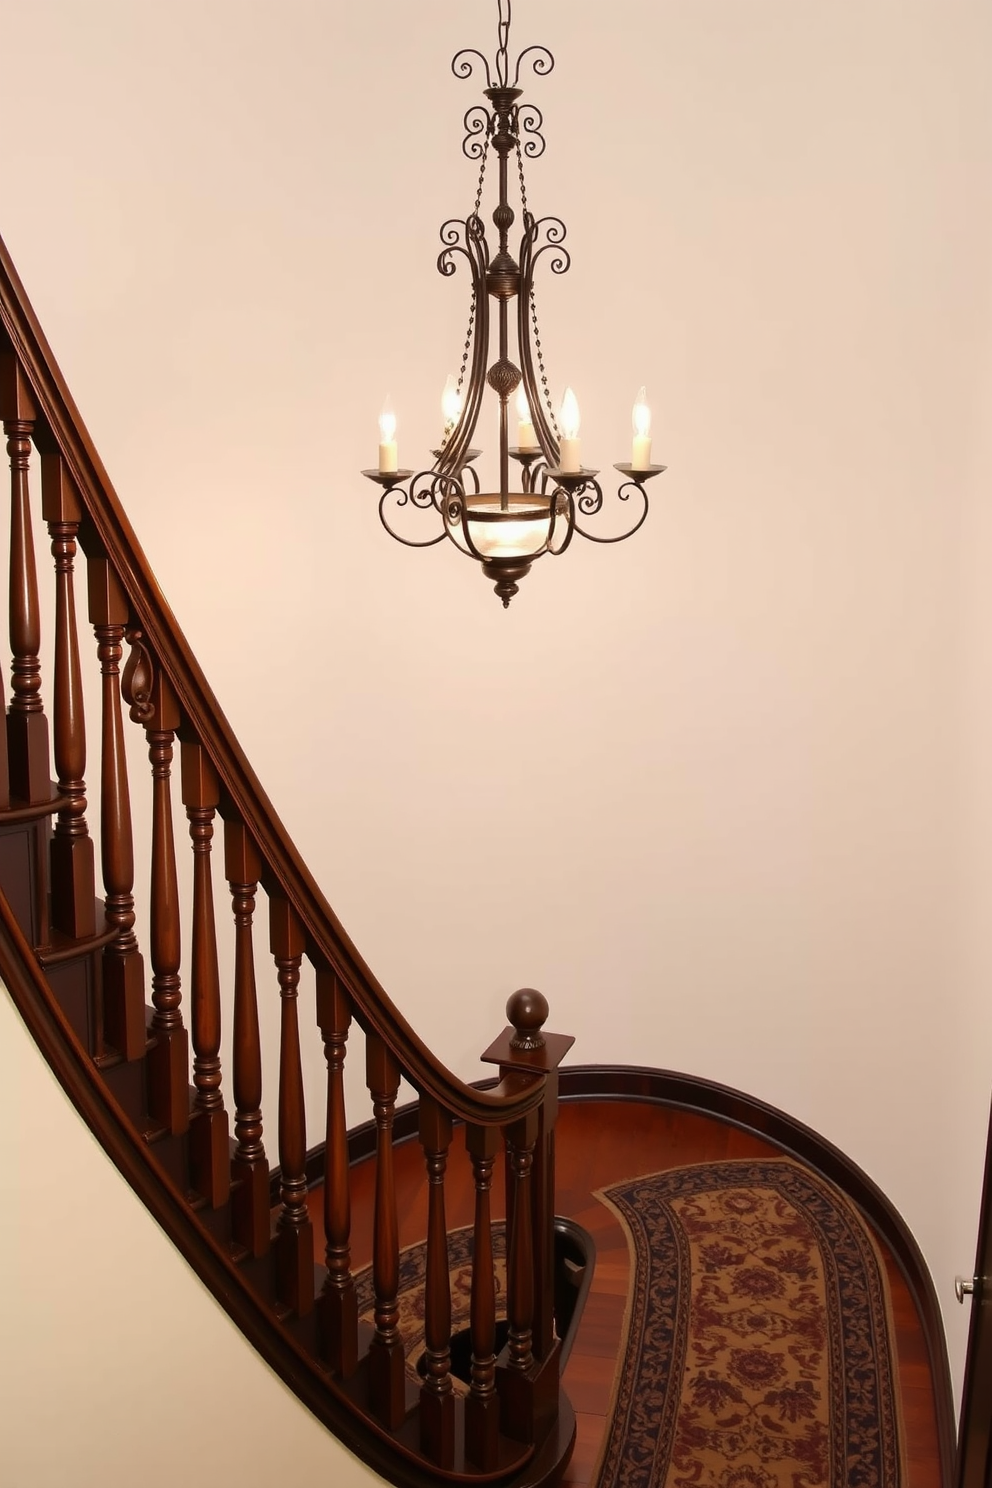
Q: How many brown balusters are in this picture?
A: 12